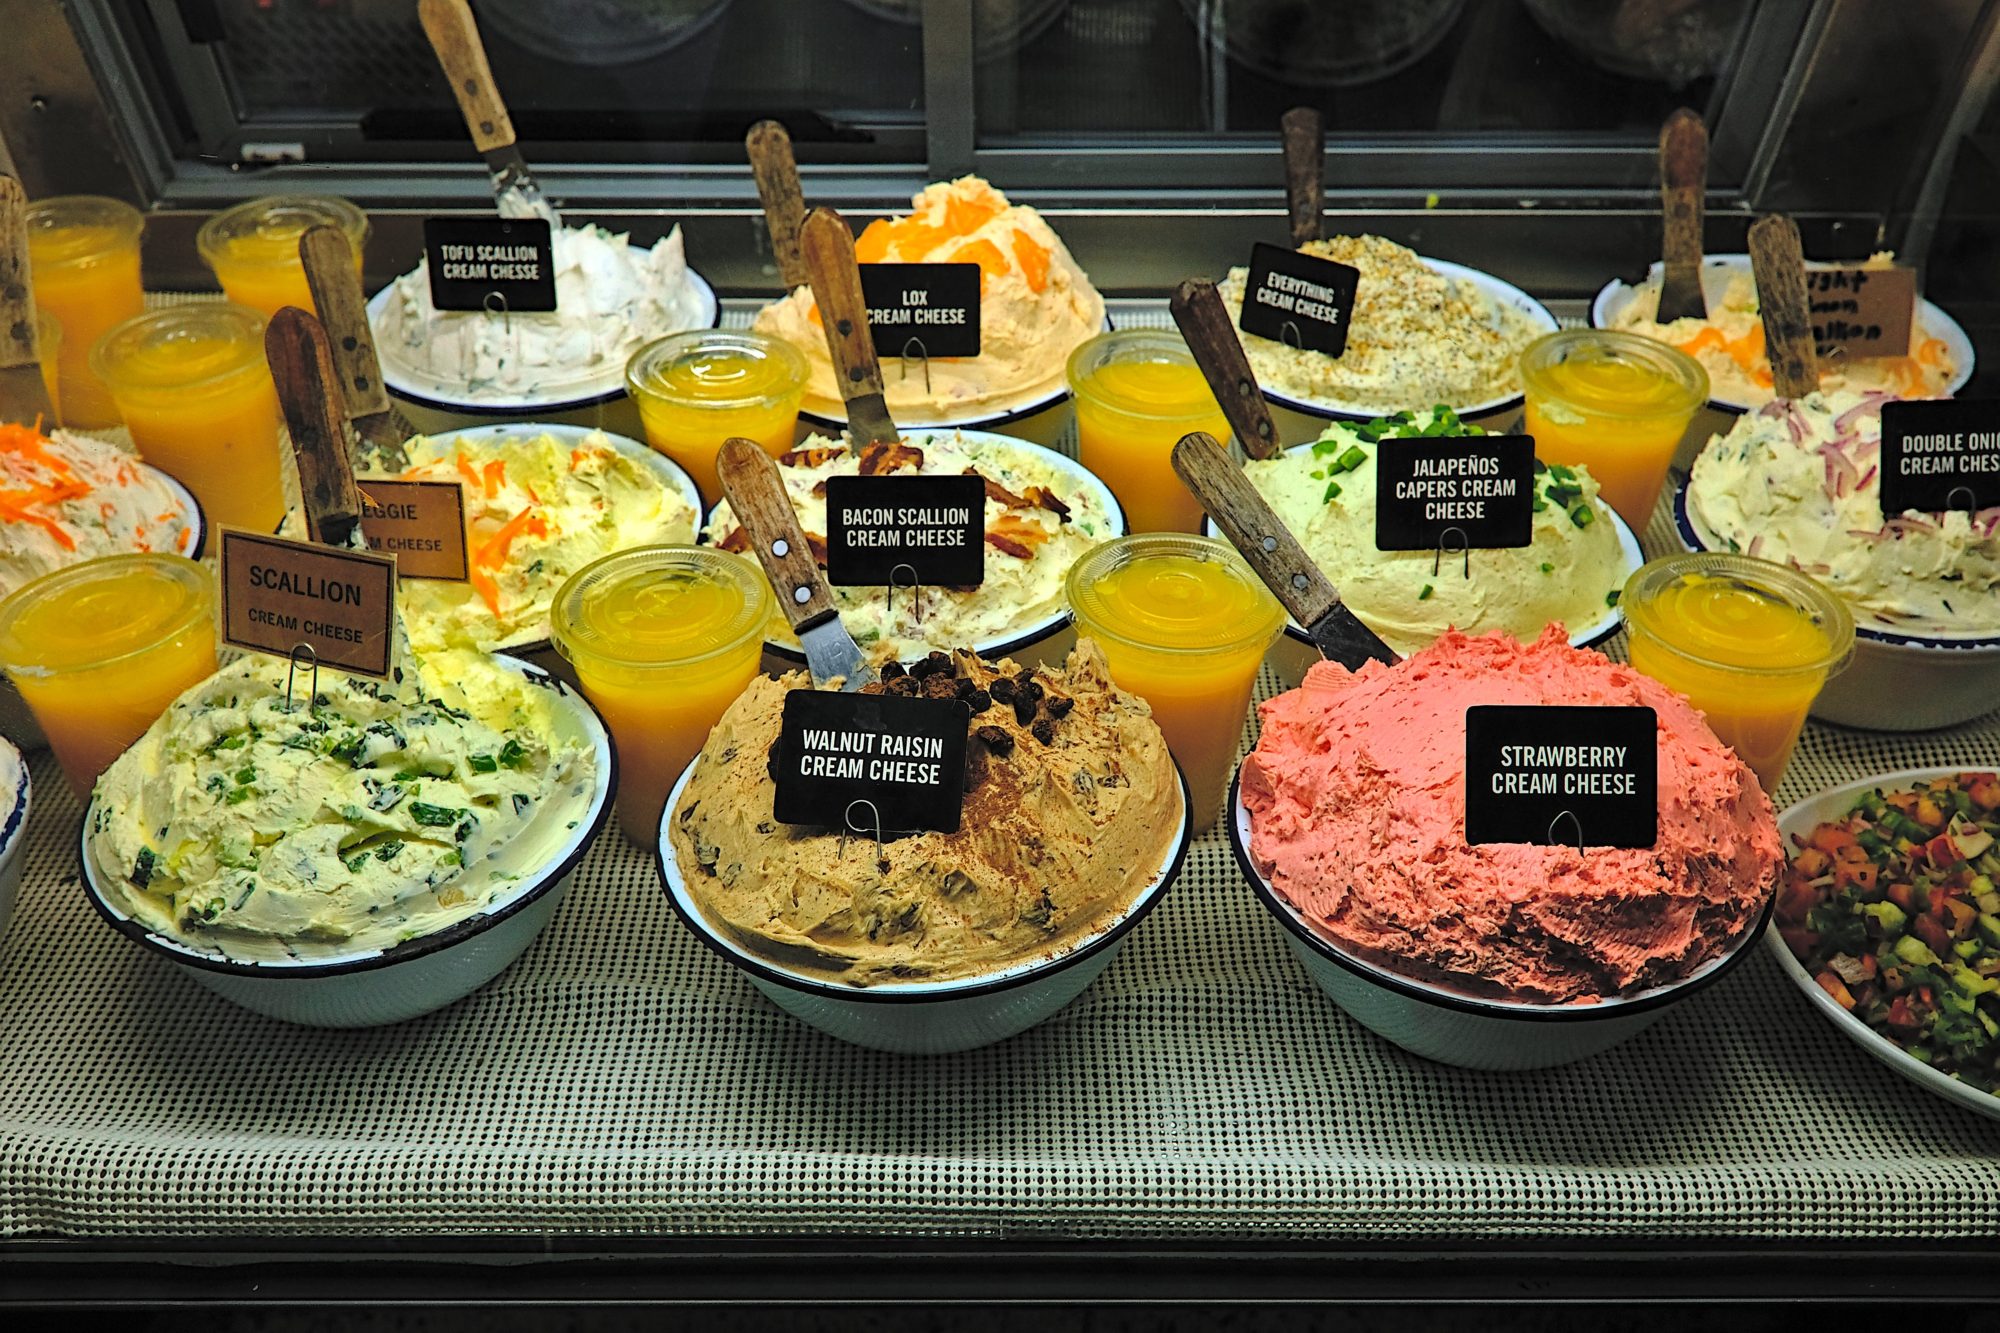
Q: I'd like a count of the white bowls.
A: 14